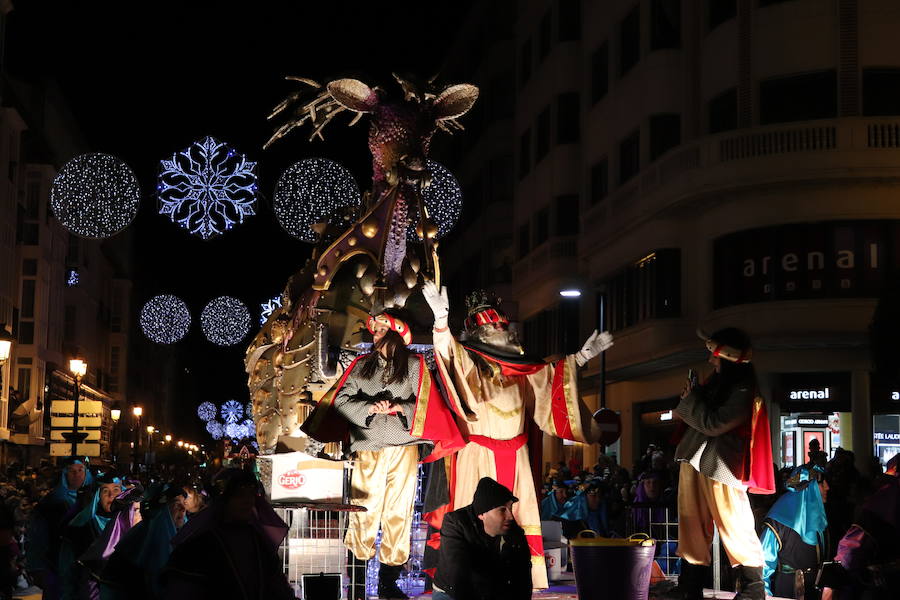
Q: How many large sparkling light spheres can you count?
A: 5